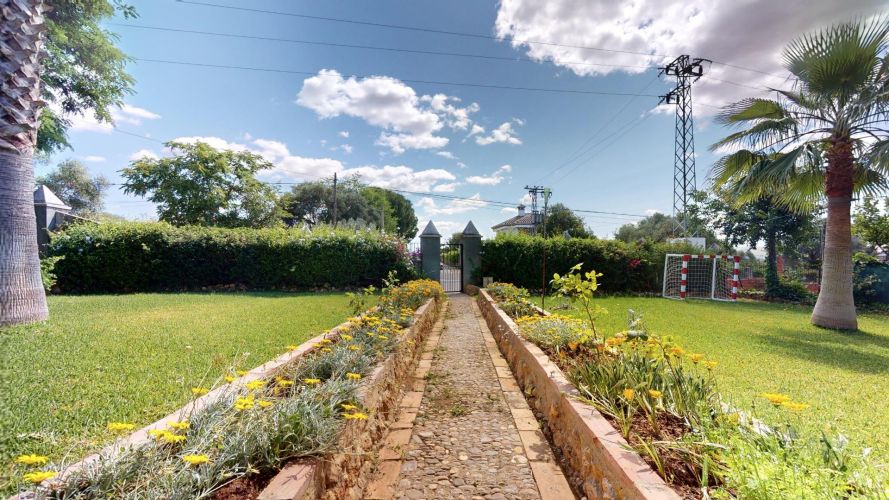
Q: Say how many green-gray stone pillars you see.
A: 3